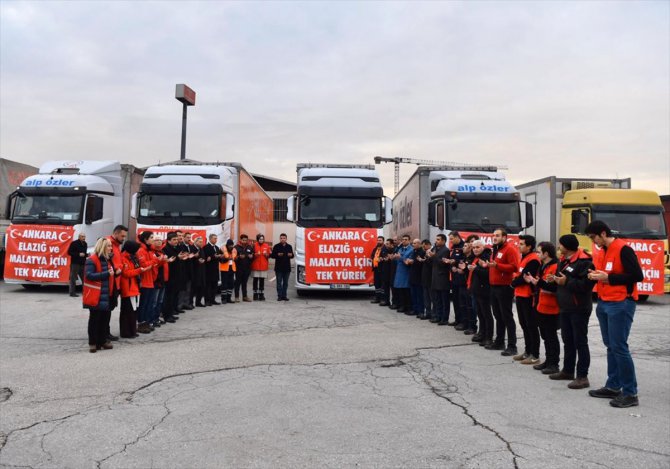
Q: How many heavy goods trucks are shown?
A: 5